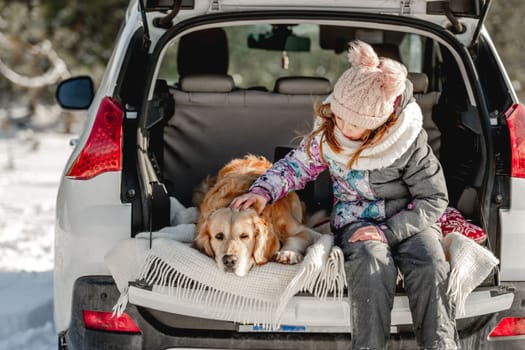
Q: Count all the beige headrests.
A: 3